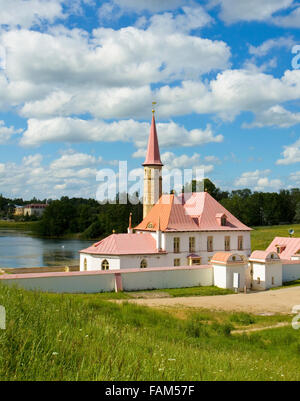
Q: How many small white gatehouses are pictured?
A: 2